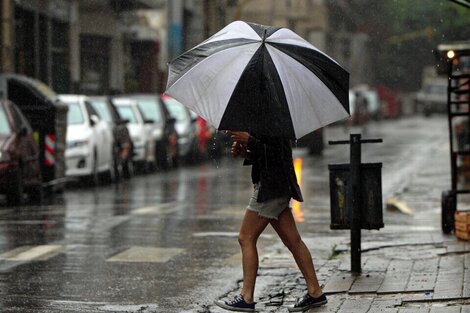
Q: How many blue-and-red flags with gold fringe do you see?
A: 0